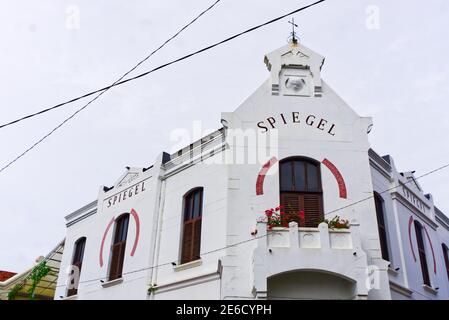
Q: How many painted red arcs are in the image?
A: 6